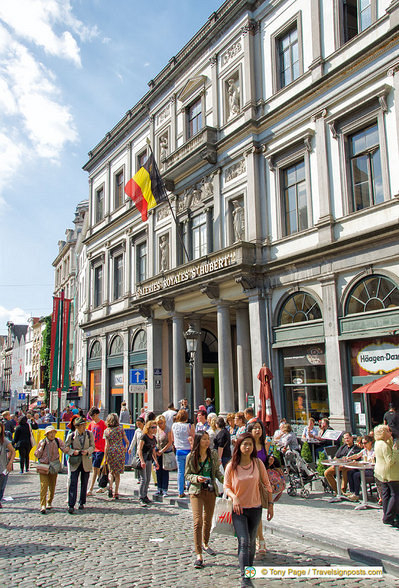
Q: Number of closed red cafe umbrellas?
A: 1